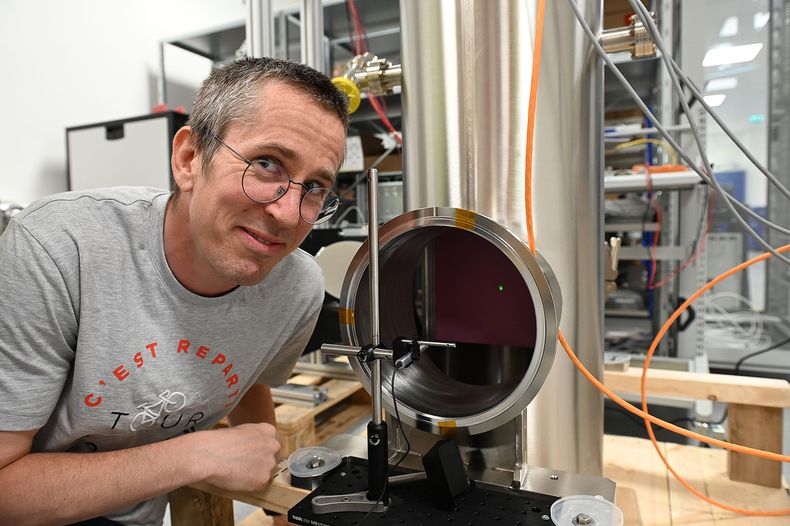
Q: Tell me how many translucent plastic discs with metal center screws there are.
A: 2